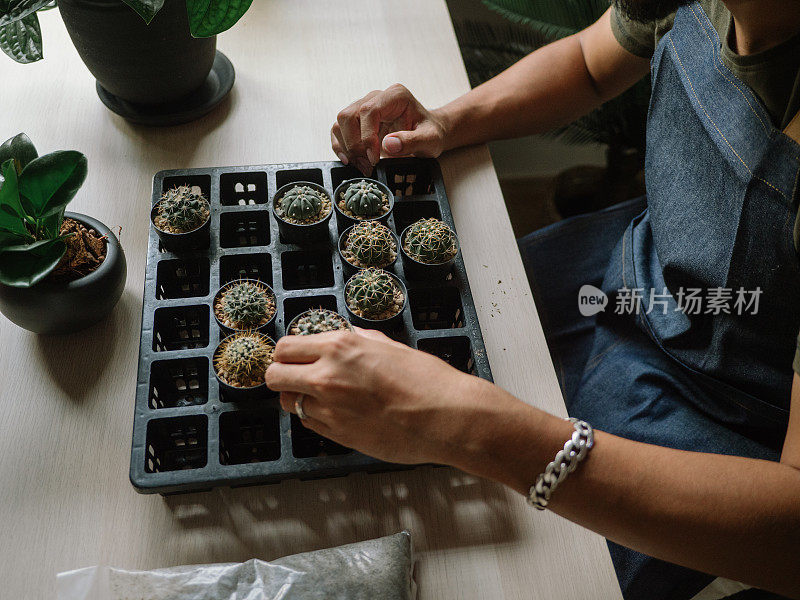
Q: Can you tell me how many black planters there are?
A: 11